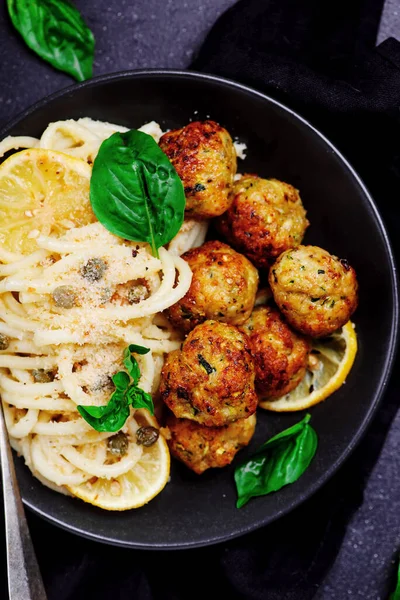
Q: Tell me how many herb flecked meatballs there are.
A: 7